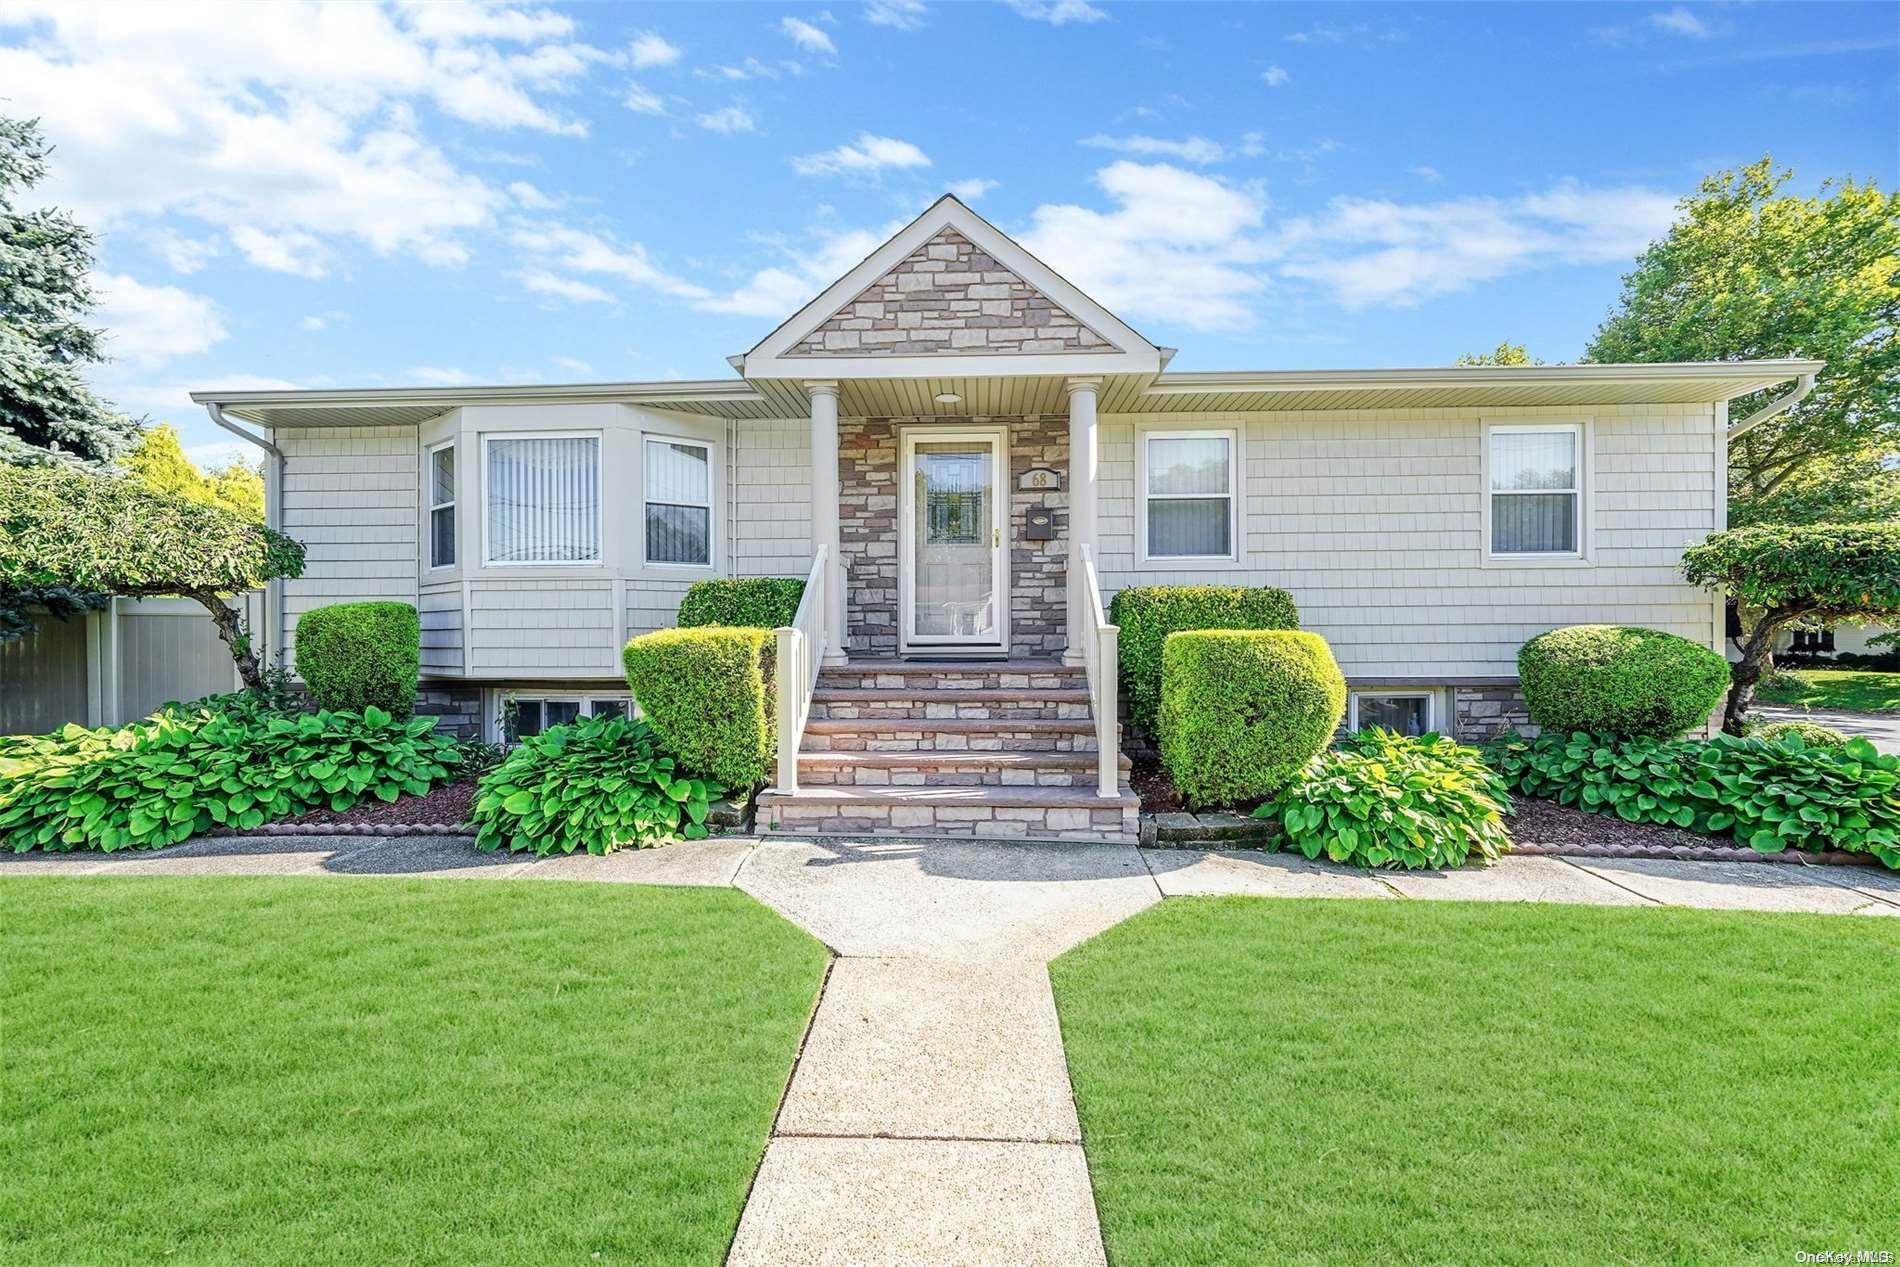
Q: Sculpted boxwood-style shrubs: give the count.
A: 6